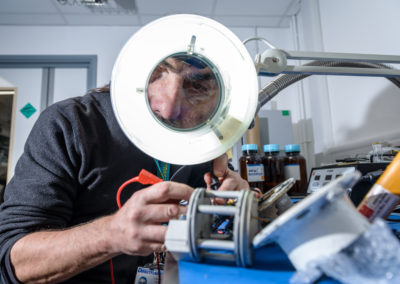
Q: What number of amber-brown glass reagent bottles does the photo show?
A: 3